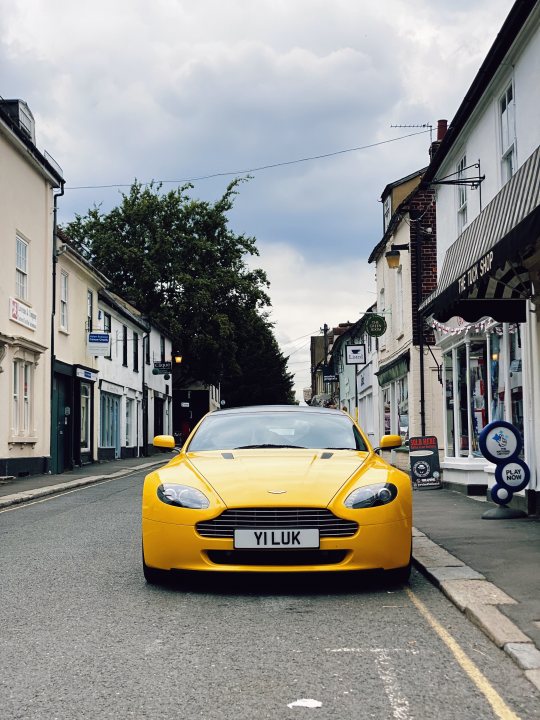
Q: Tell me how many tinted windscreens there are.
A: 1